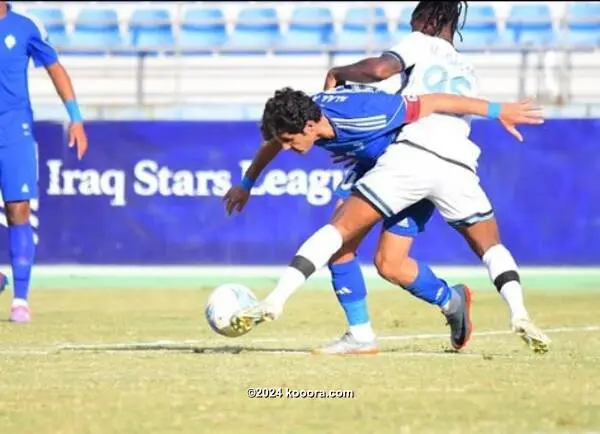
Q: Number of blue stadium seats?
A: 11